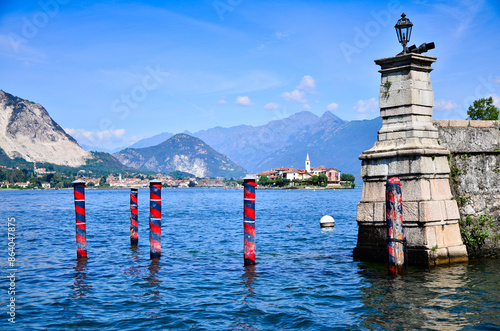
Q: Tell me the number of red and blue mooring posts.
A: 5